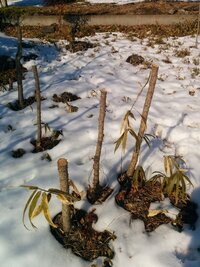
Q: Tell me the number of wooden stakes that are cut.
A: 4